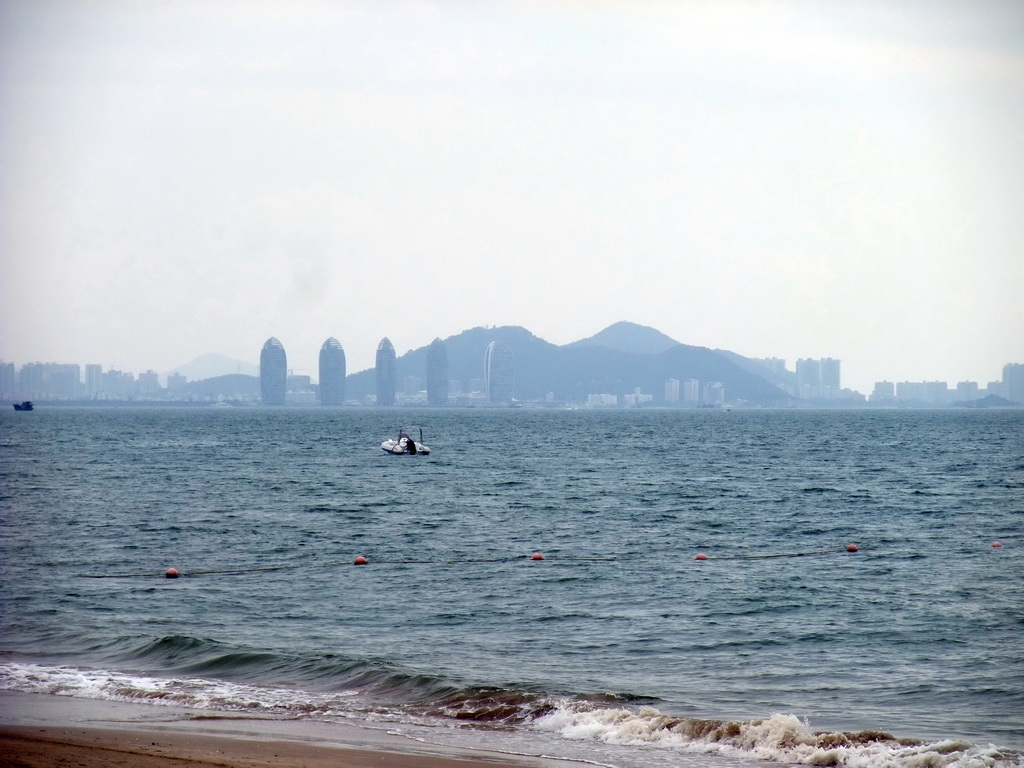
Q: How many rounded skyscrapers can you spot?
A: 5